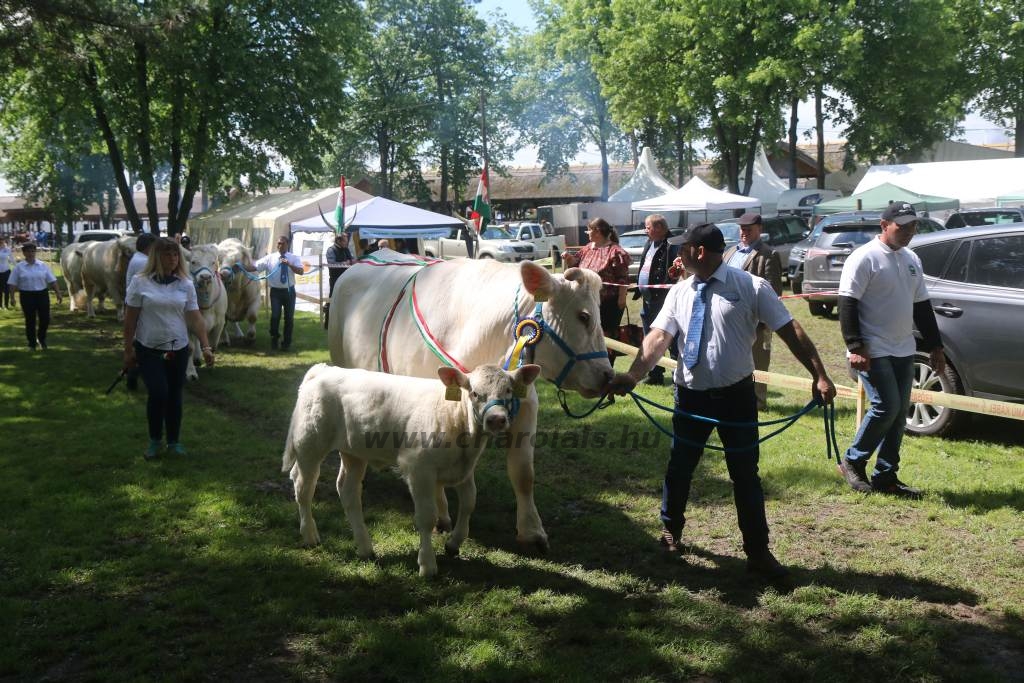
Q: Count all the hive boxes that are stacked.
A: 0